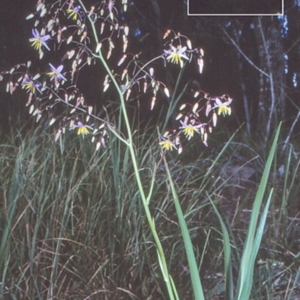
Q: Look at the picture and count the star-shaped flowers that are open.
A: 9